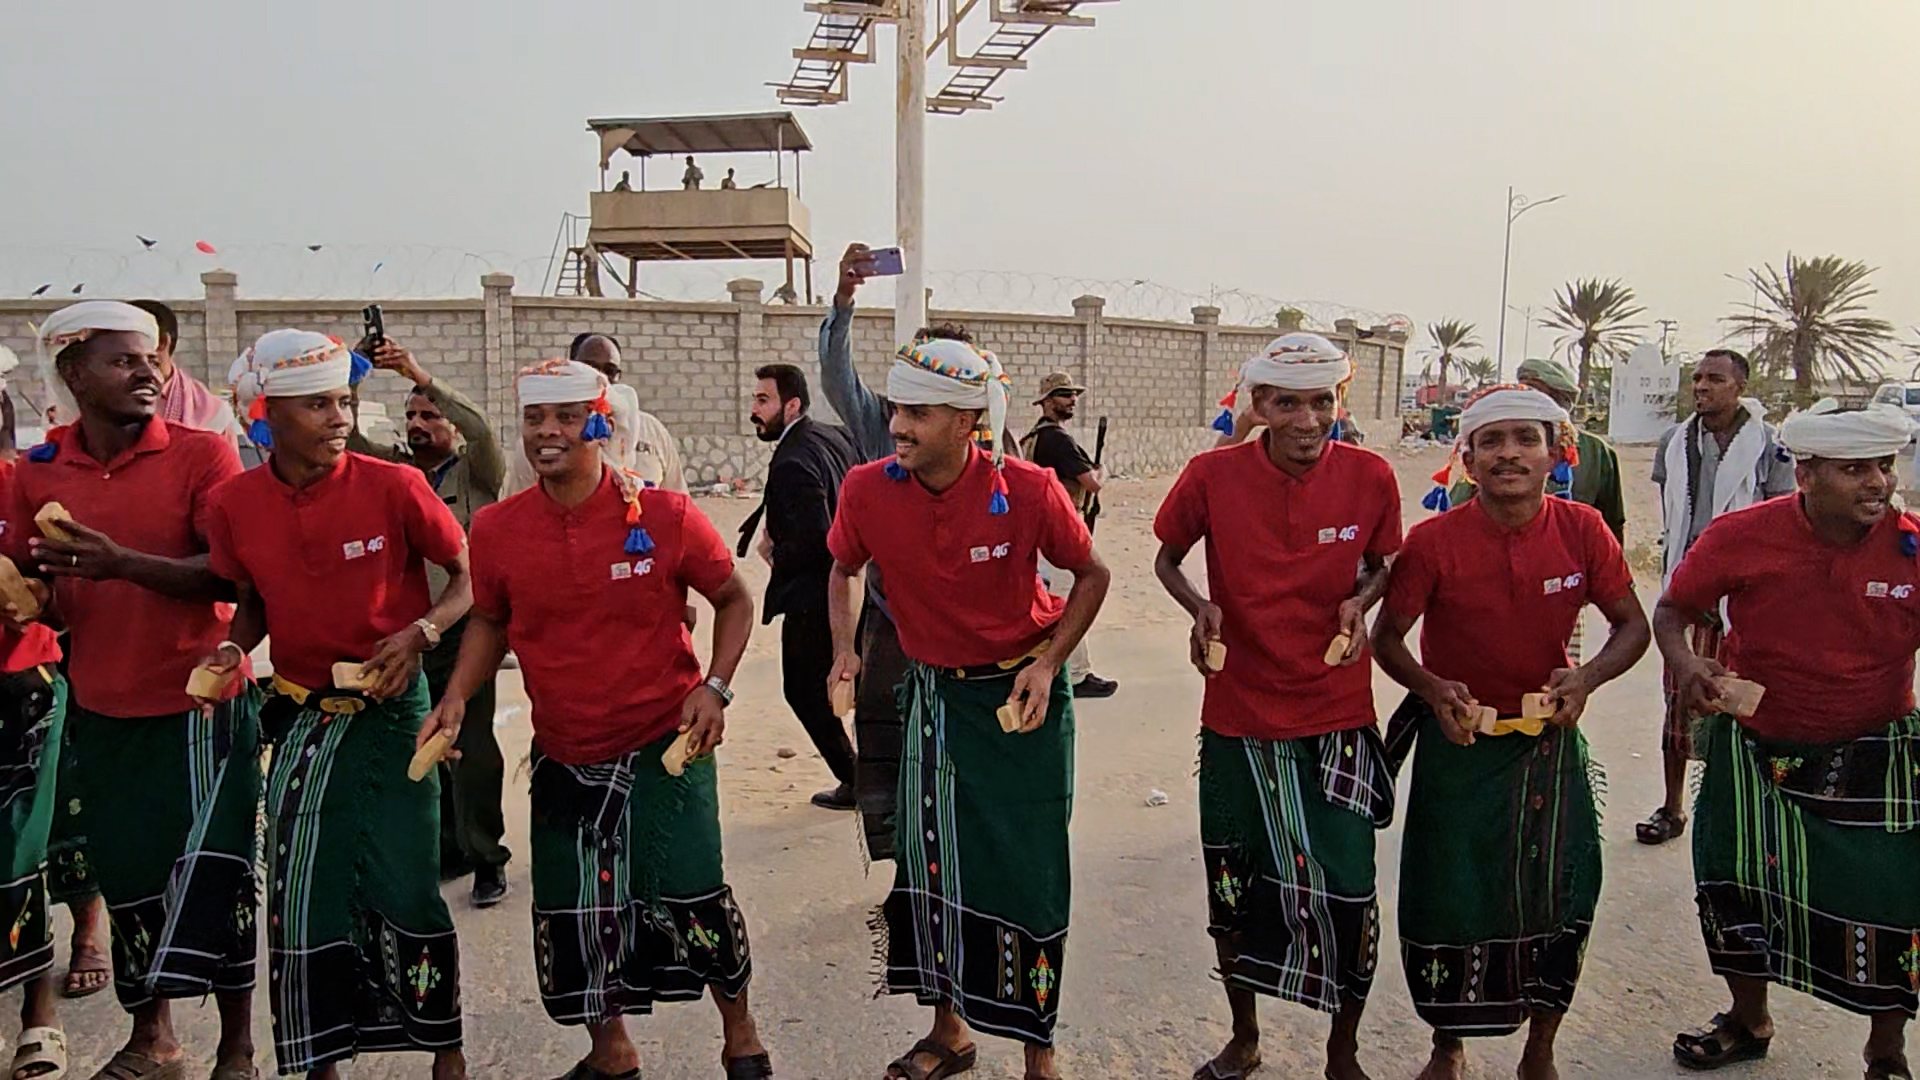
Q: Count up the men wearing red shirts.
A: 8